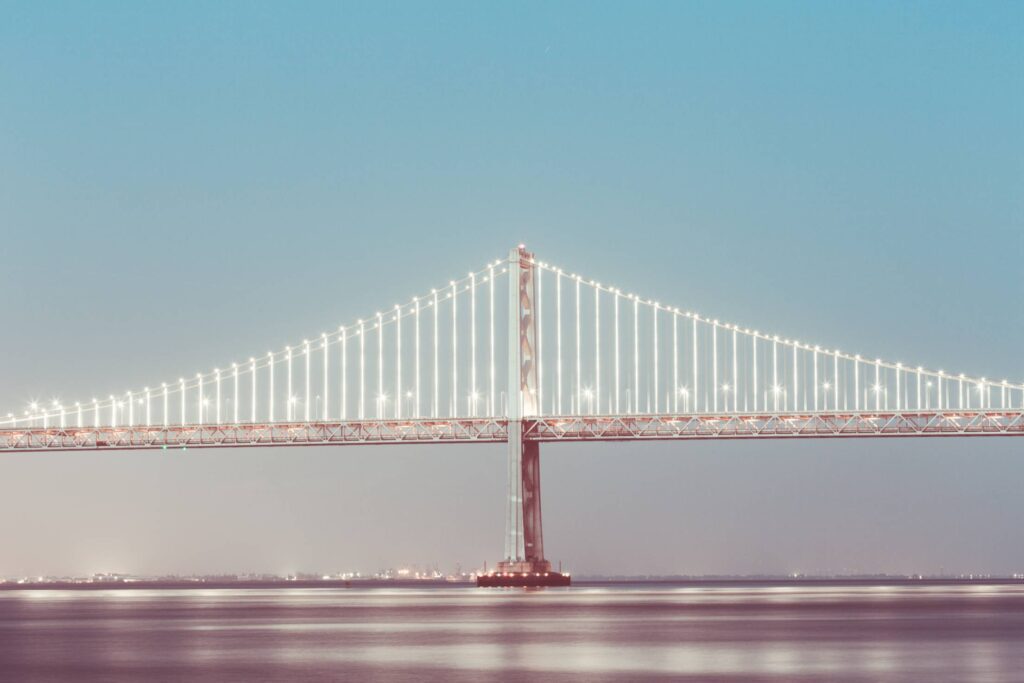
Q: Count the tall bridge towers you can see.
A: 1